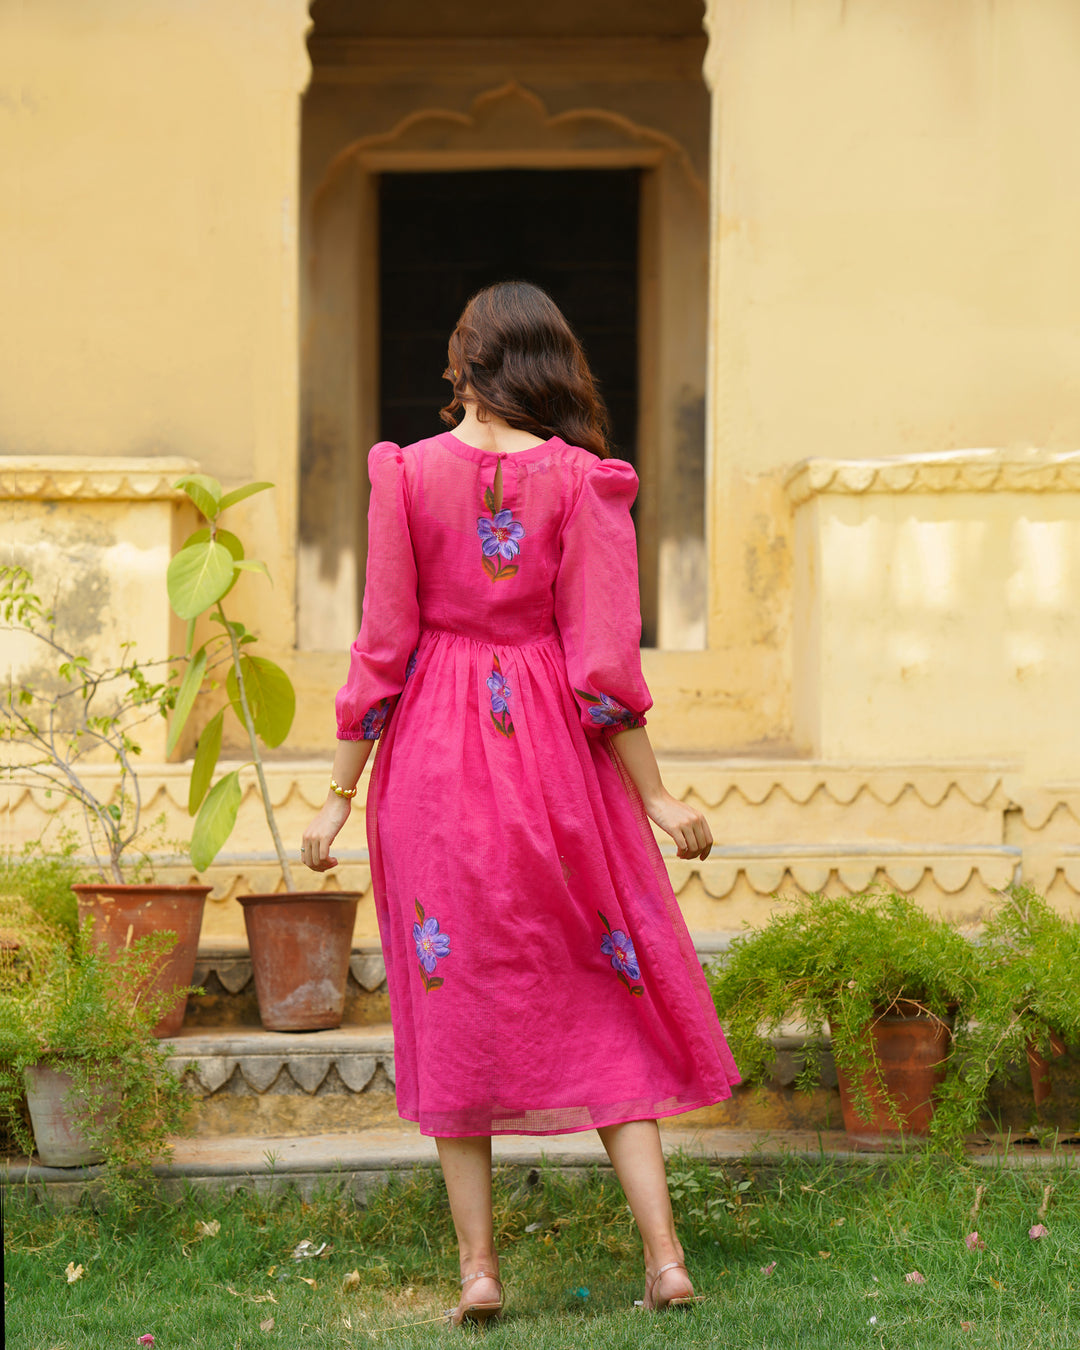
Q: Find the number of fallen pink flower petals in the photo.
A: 5